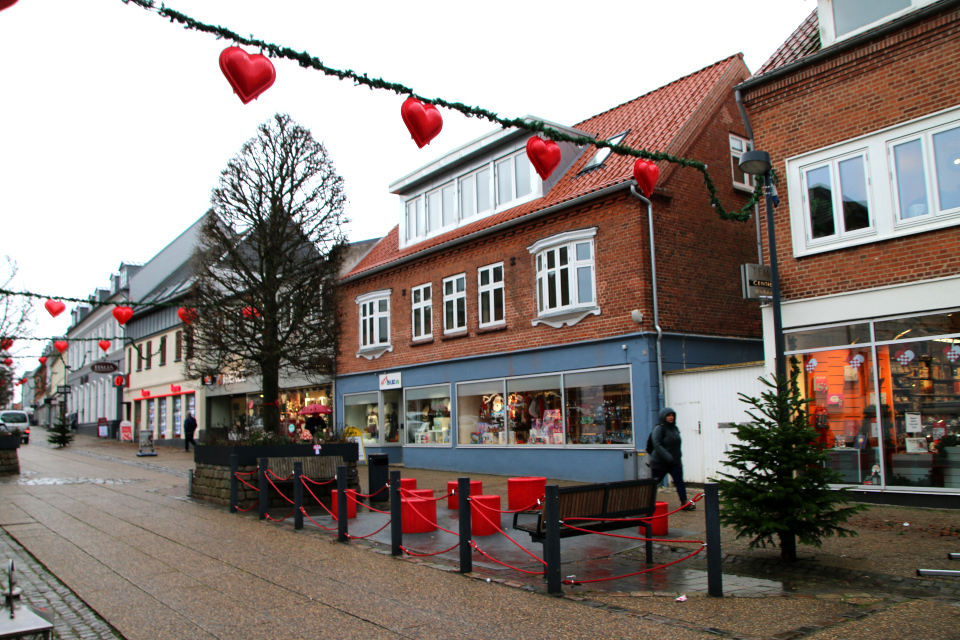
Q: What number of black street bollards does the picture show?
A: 8